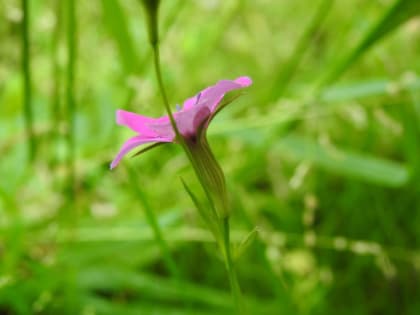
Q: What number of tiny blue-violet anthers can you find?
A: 2